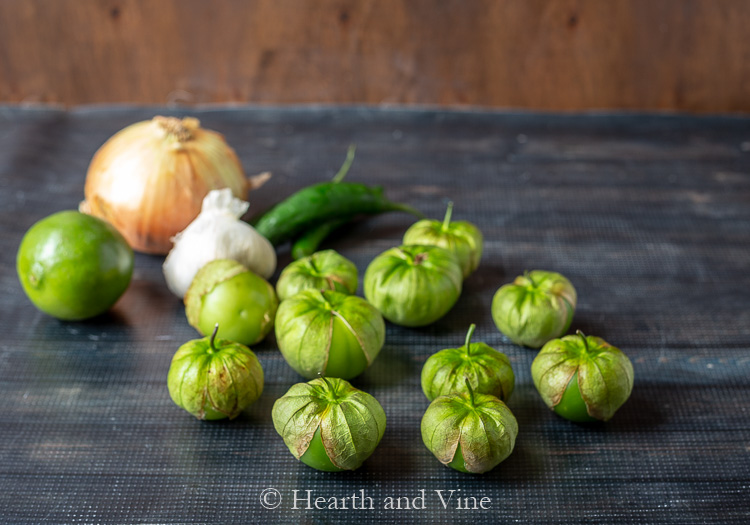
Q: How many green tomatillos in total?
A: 11